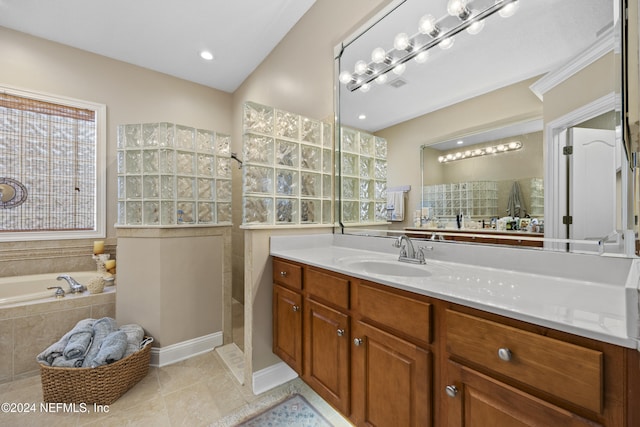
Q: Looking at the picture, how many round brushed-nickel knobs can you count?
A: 6